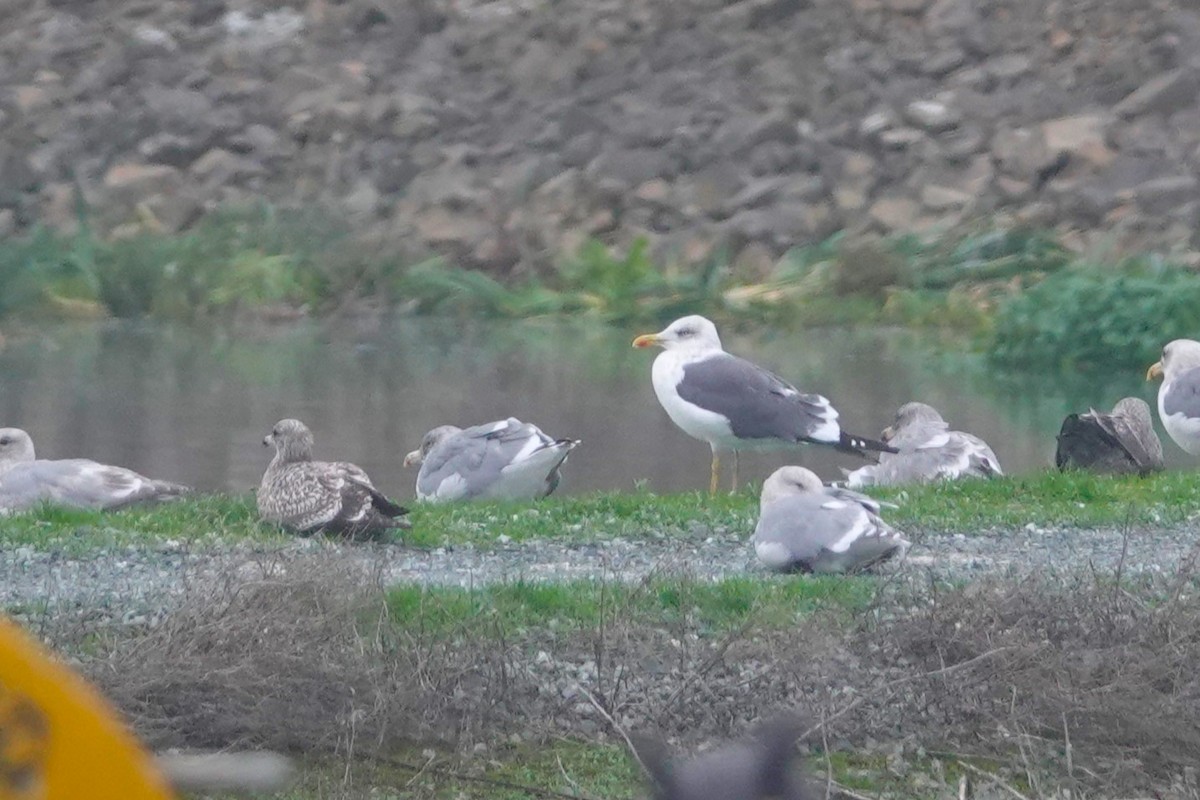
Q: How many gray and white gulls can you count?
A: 6